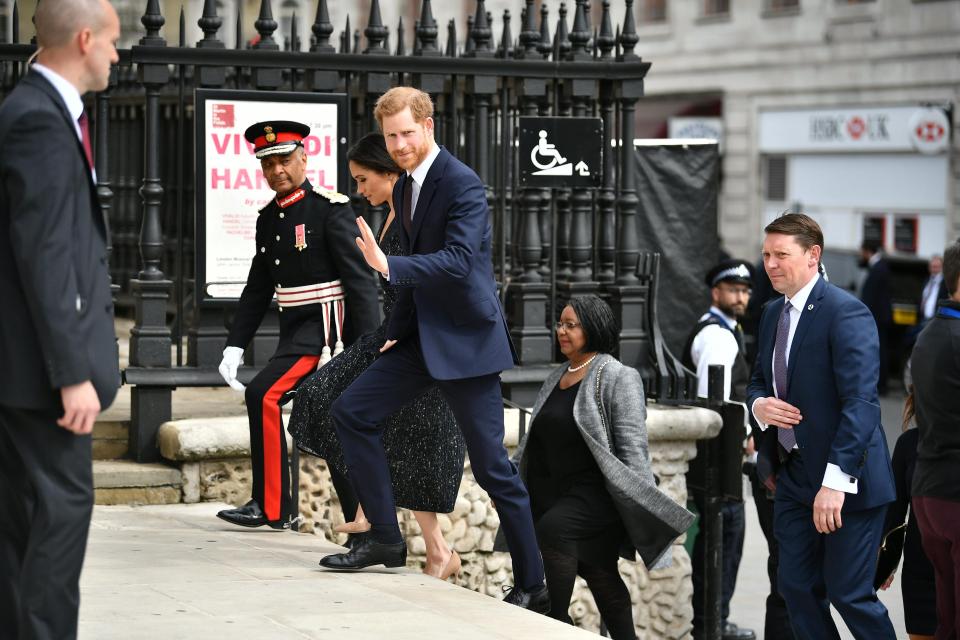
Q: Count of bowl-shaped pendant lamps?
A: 0